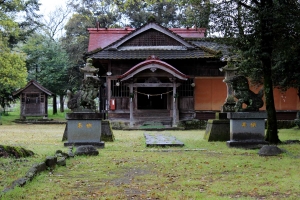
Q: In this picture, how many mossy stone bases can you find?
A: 2